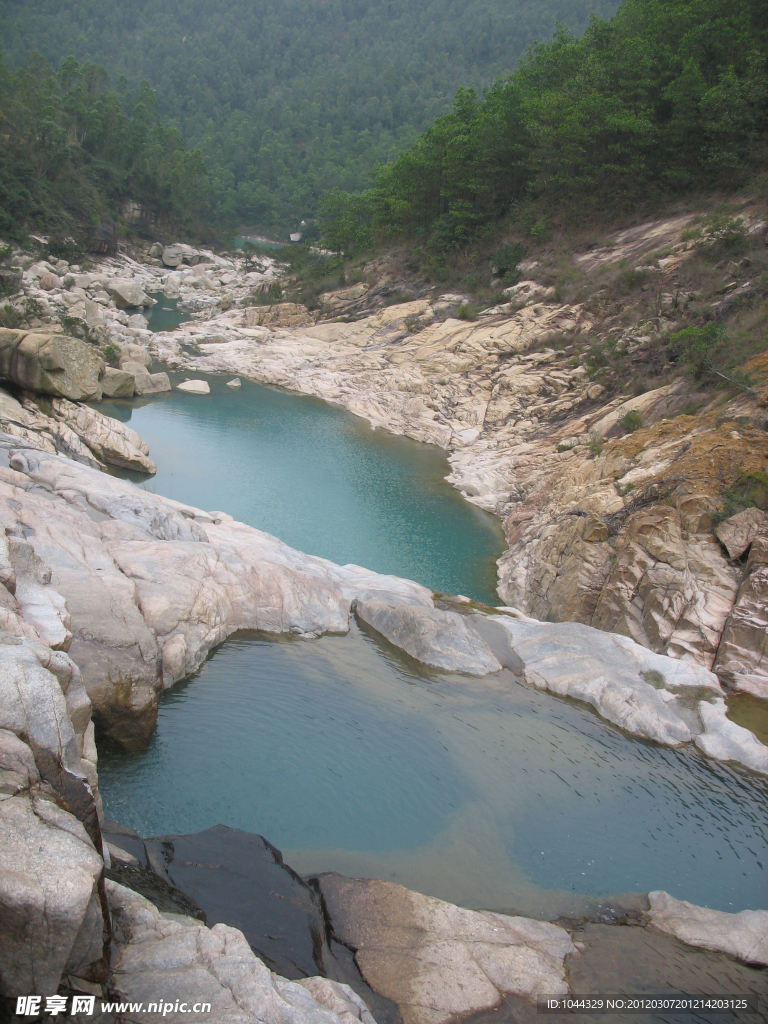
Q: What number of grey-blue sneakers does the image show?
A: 0